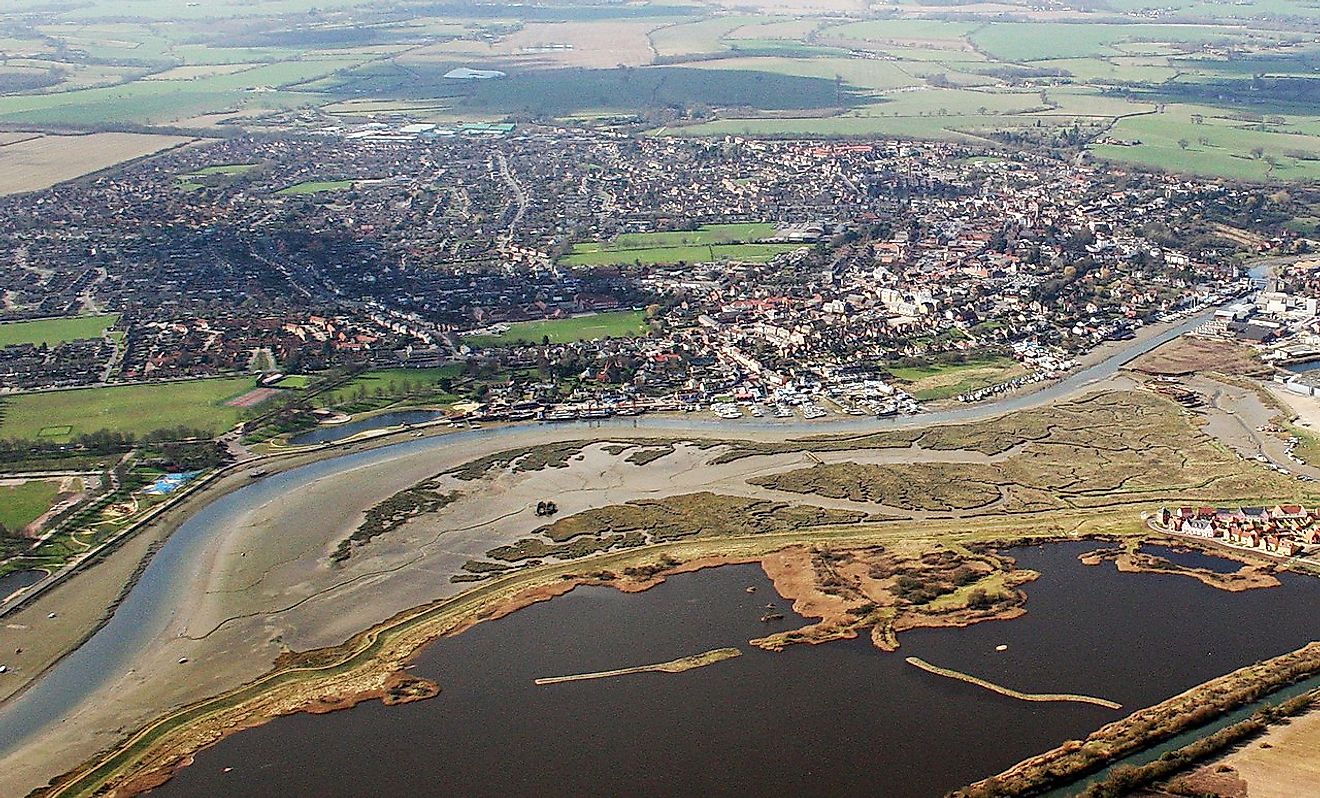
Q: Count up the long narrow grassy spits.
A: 2